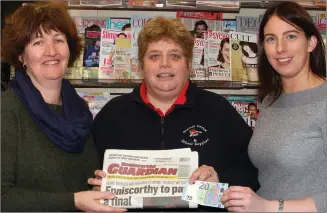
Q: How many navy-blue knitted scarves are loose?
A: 1